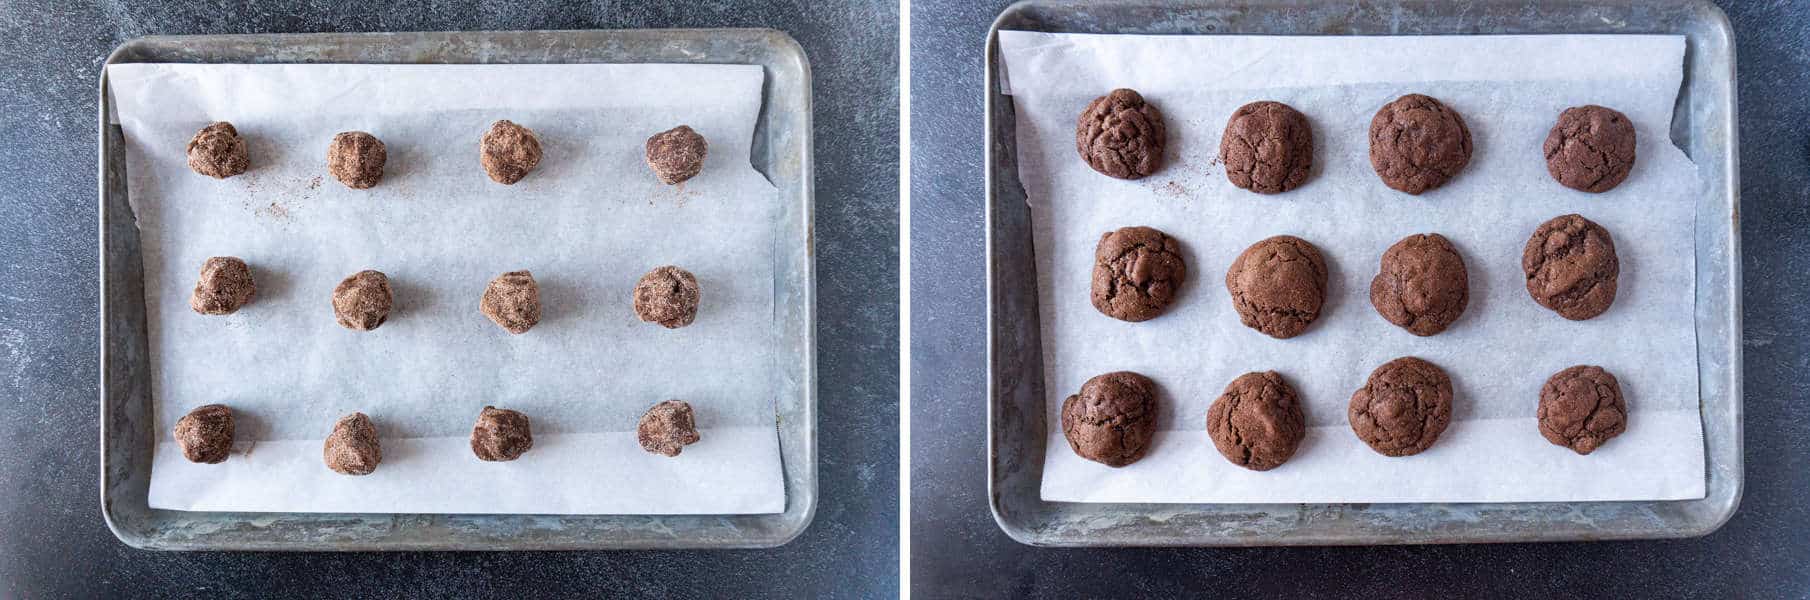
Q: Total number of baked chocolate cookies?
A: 12